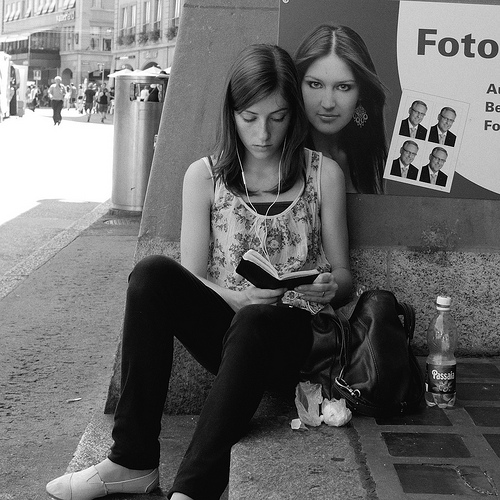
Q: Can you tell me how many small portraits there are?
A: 4